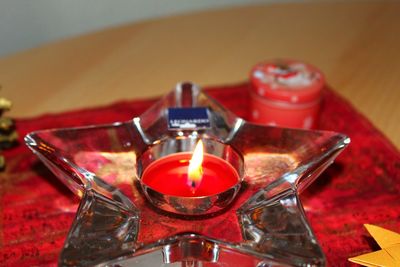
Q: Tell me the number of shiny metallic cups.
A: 1